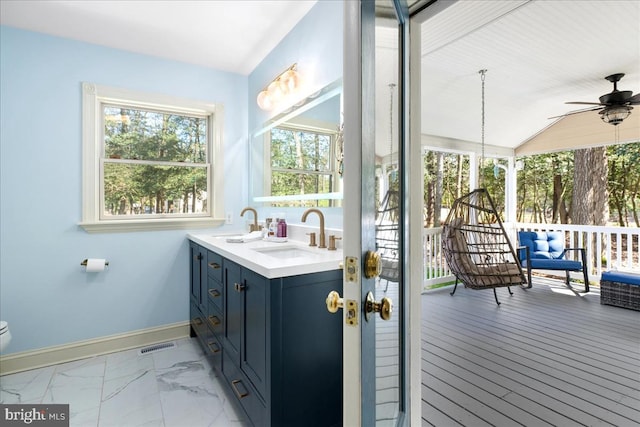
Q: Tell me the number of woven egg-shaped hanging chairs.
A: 1